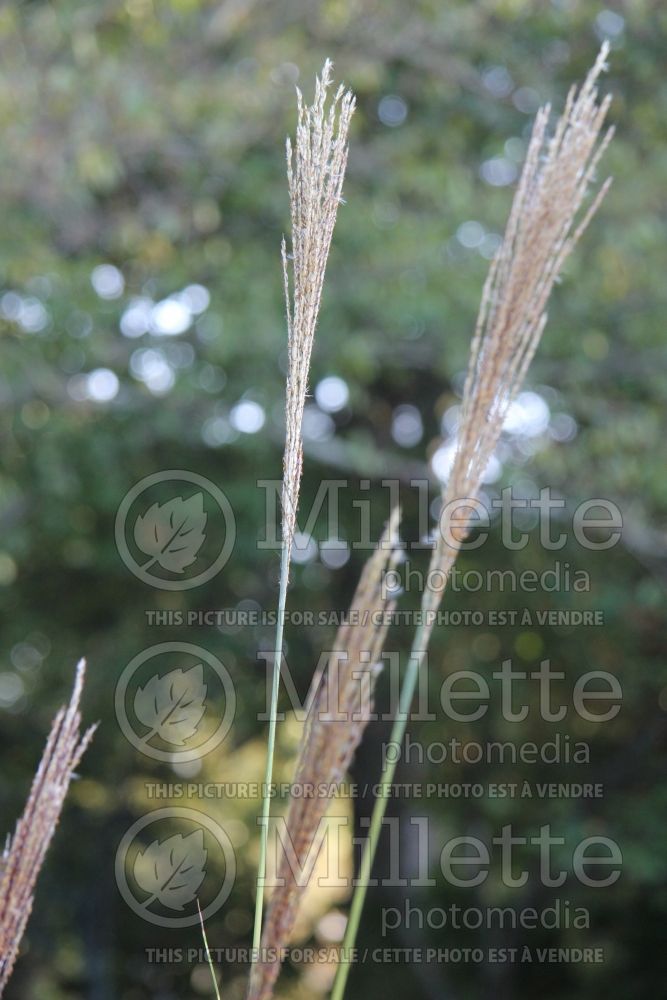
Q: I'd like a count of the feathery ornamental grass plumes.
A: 4